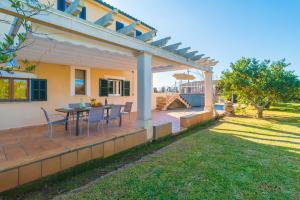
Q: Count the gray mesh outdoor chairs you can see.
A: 6